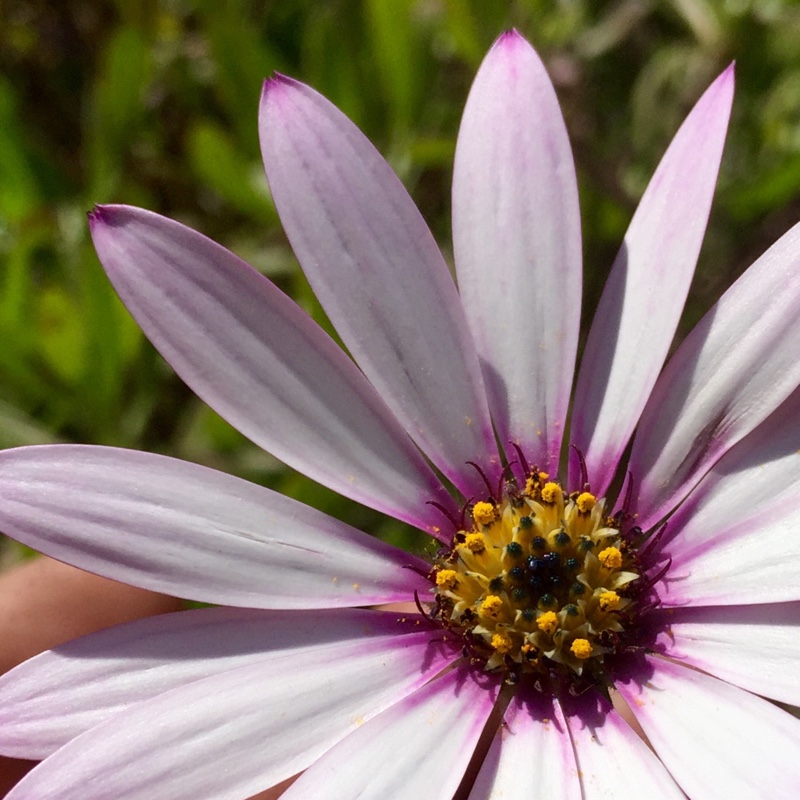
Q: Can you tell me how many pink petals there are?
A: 15